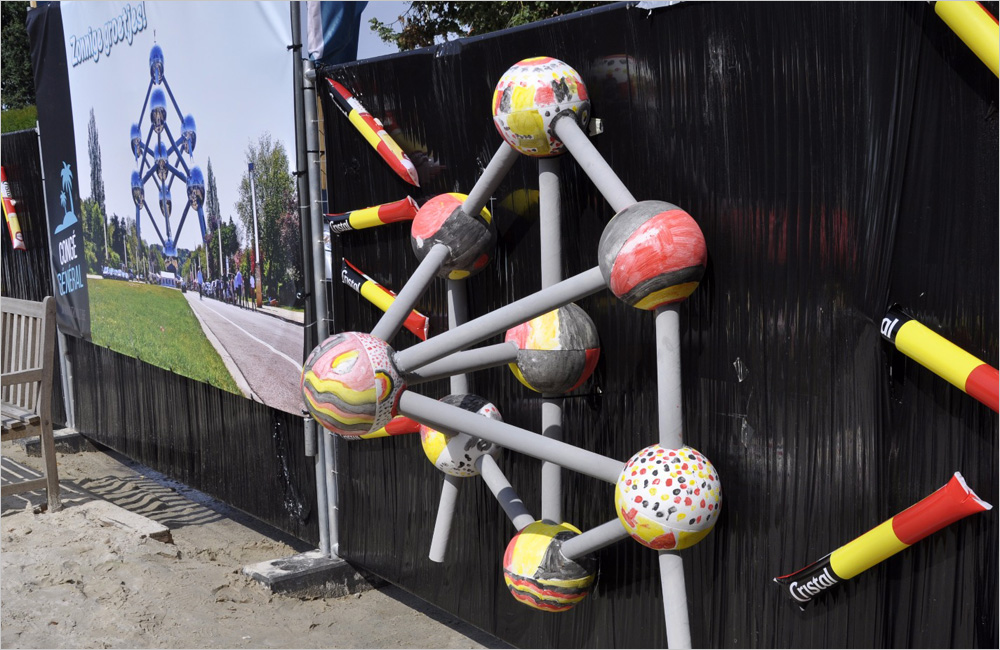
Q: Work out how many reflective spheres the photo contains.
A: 9